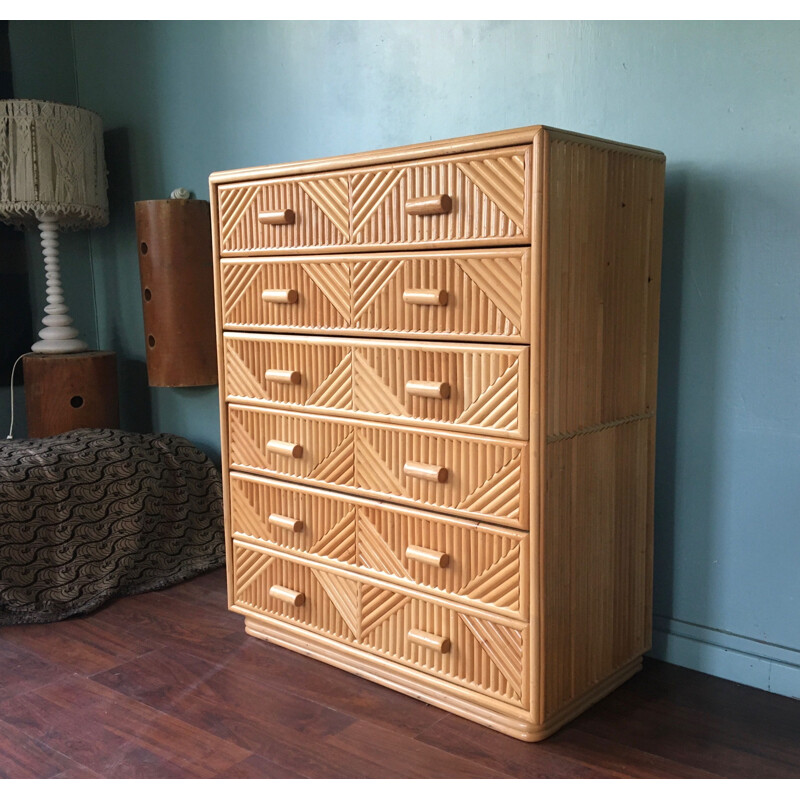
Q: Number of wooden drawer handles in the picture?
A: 12